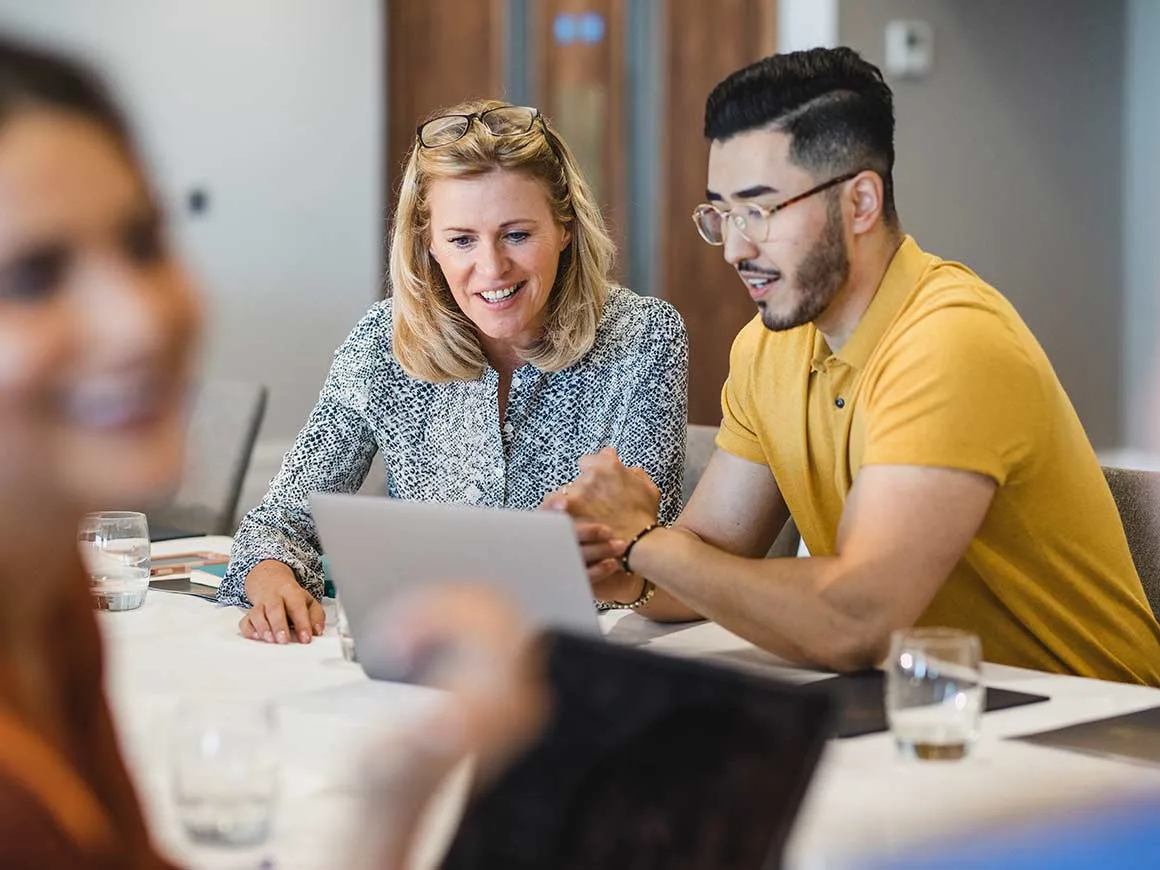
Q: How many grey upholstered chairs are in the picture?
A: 3